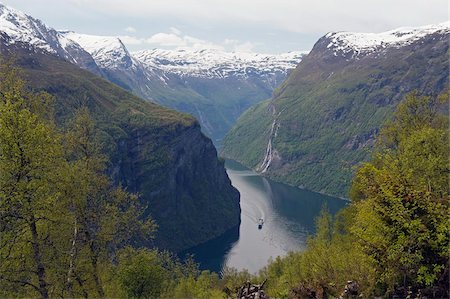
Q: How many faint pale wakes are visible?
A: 1